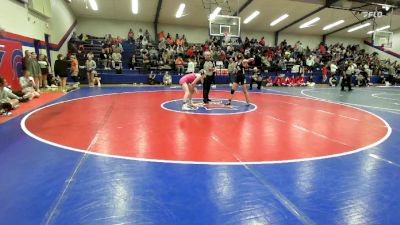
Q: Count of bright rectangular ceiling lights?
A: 10